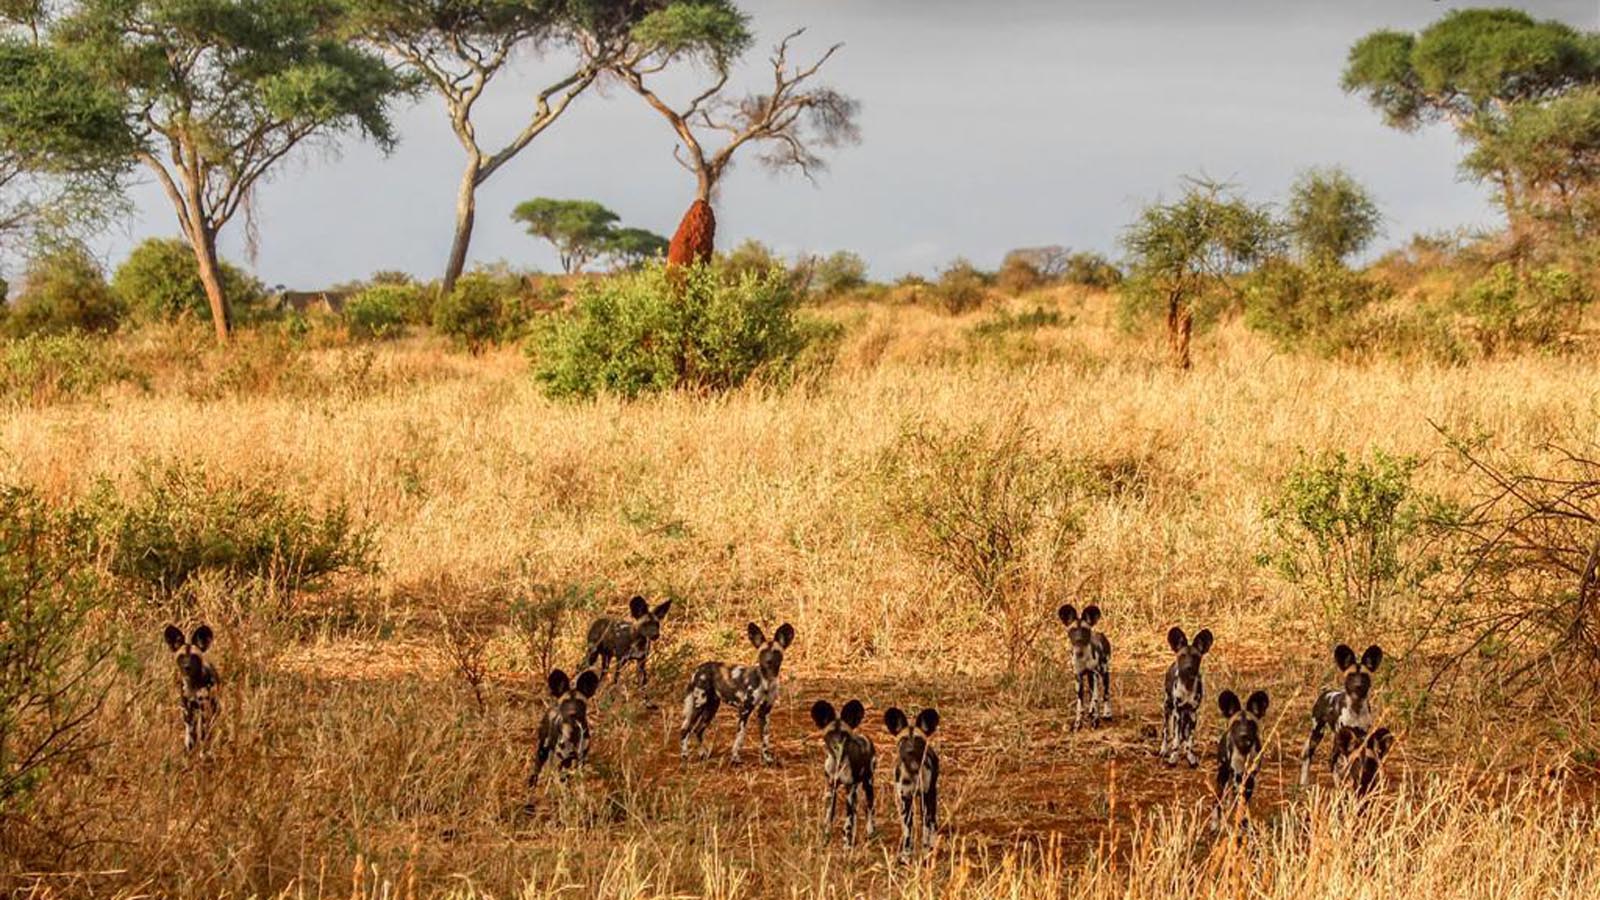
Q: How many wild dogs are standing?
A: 11